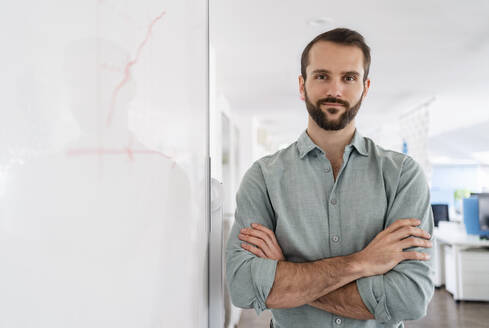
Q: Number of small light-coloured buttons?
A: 4